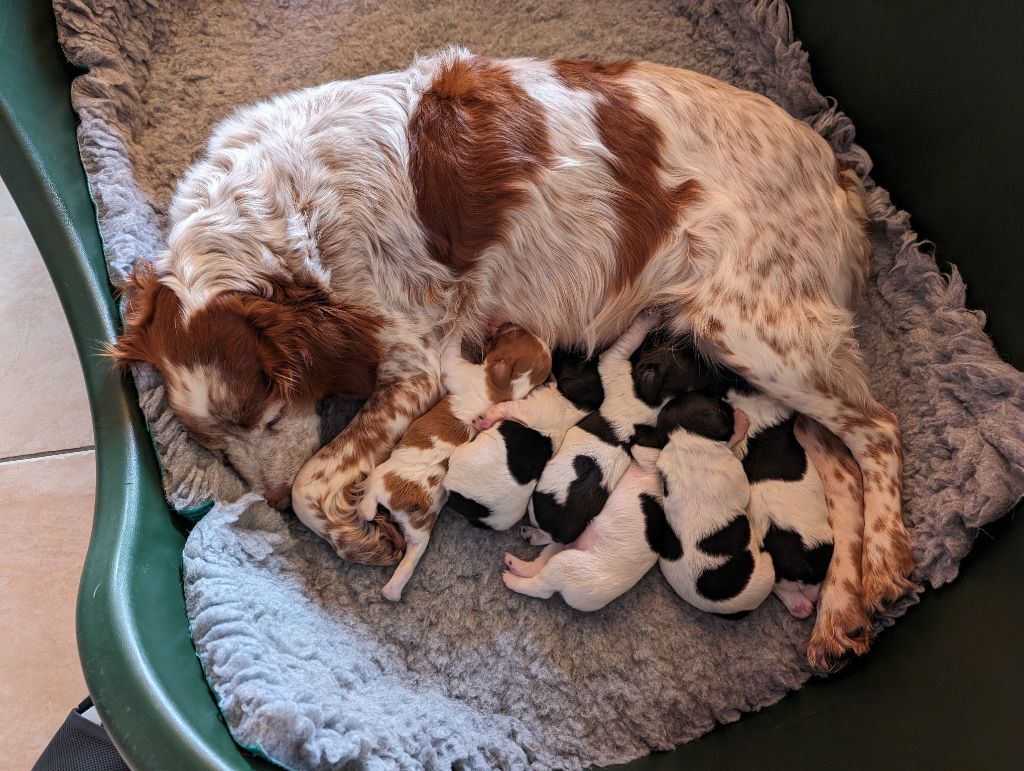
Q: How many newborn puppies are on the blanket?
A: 6